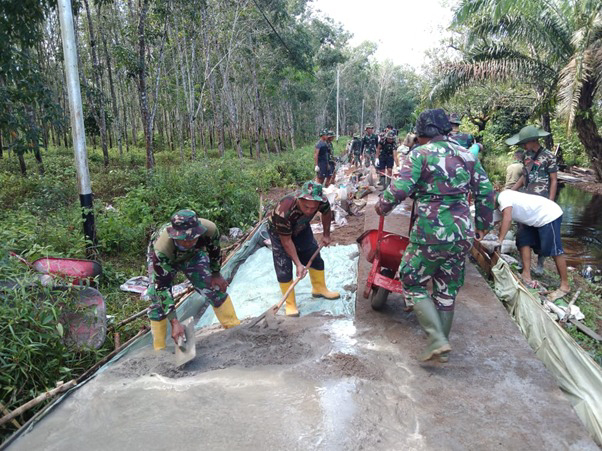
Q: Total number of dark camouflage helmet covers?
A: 1